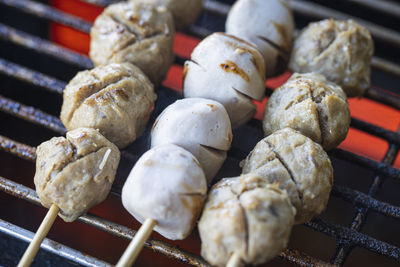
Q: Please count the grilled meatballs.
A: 12